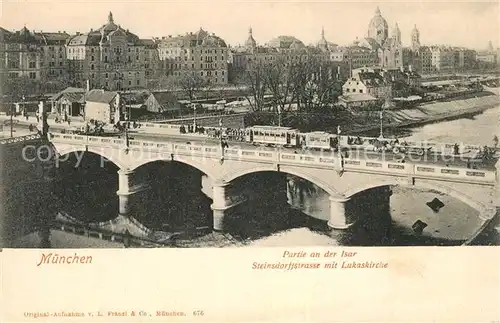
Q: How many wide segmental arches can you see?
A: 4